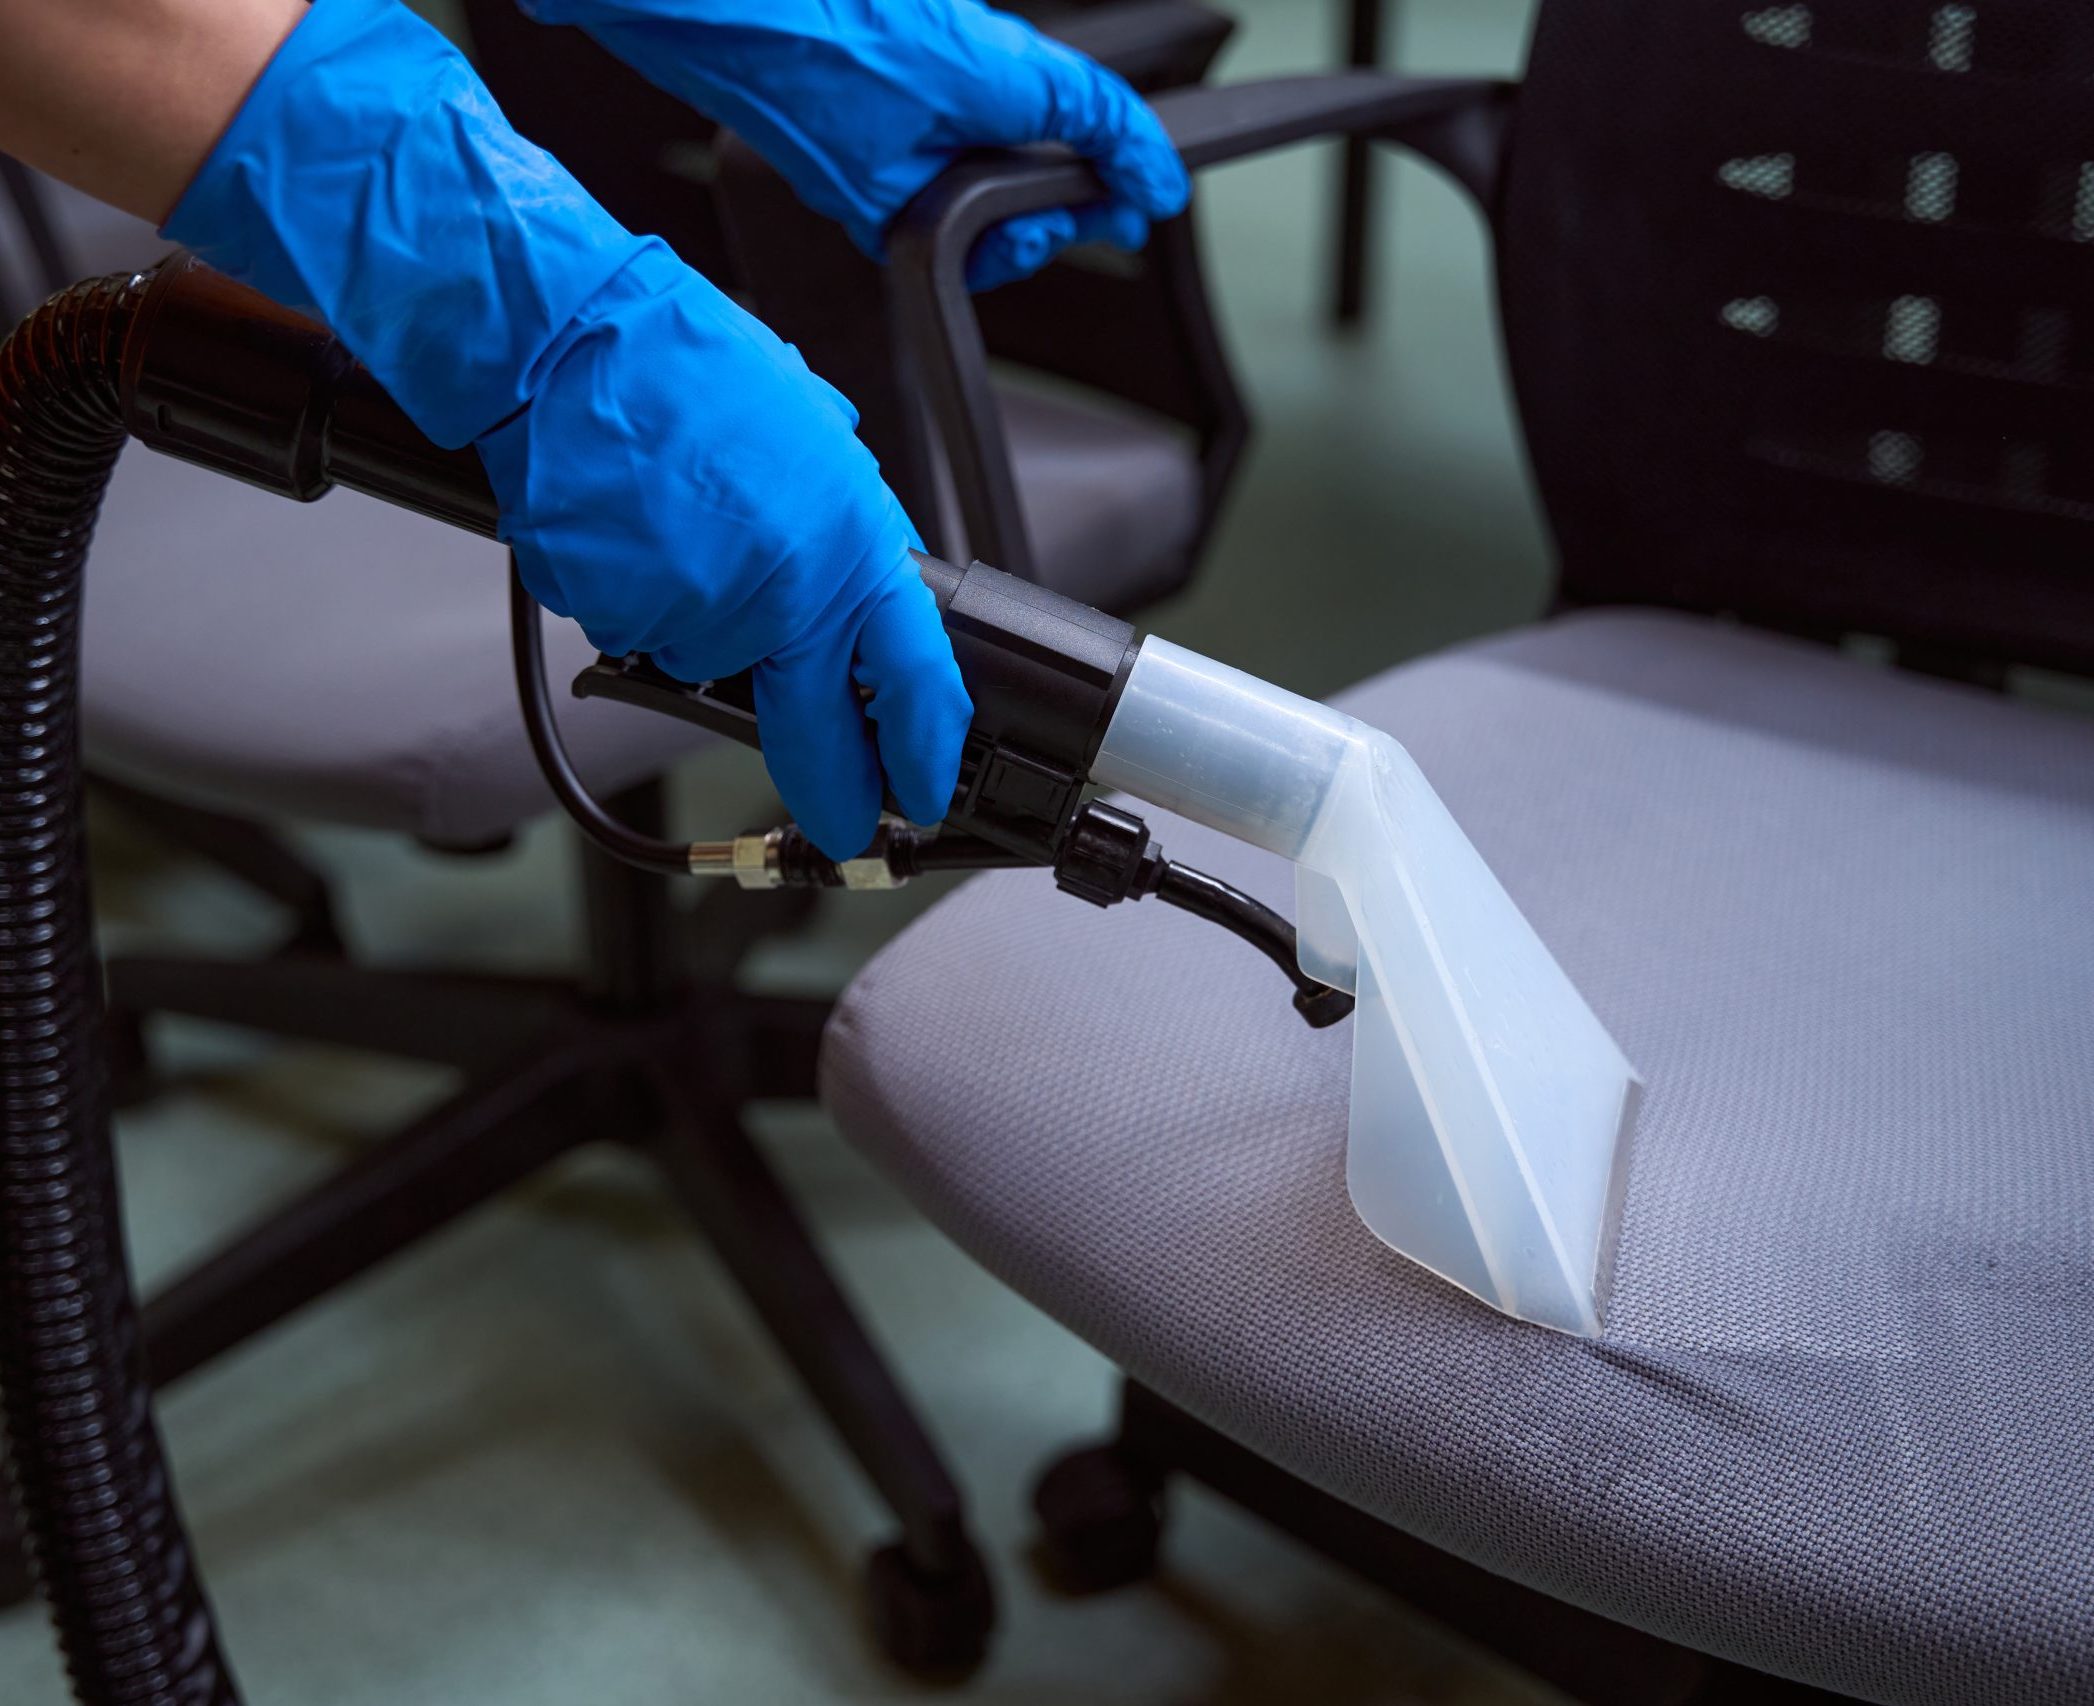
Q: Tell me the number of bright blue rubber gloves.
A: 2